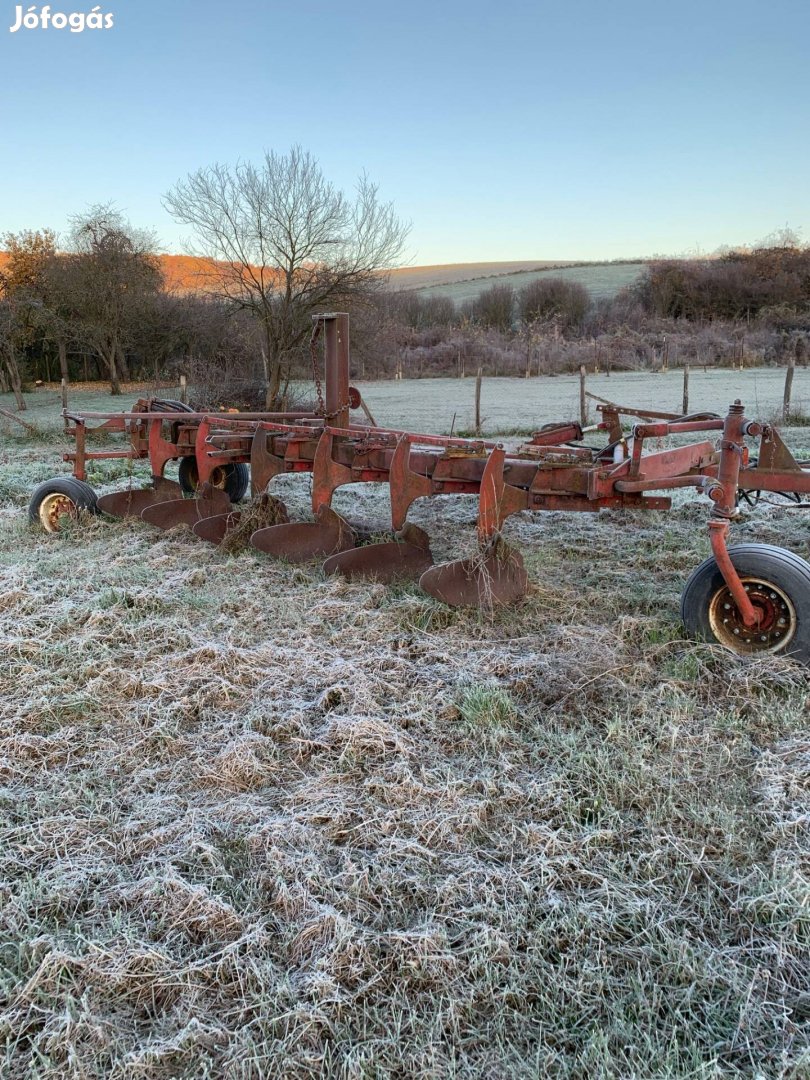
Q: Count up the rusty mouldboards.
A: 6